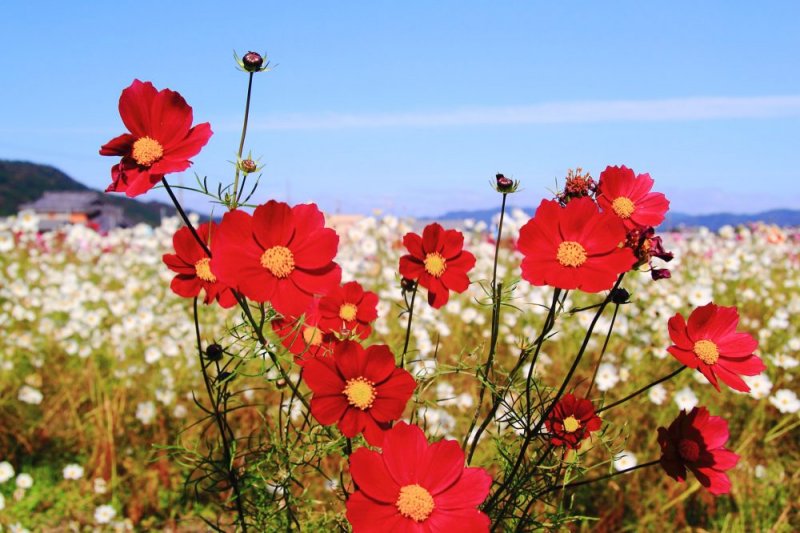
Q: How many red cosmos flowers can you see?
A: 13